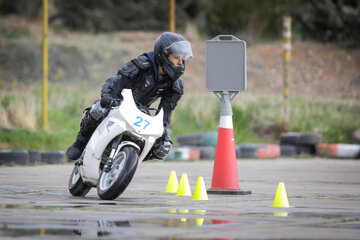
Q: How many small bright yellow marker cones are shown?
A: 4